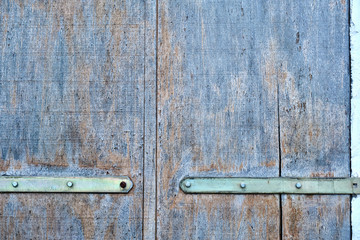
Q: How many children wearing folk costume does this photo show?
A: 0